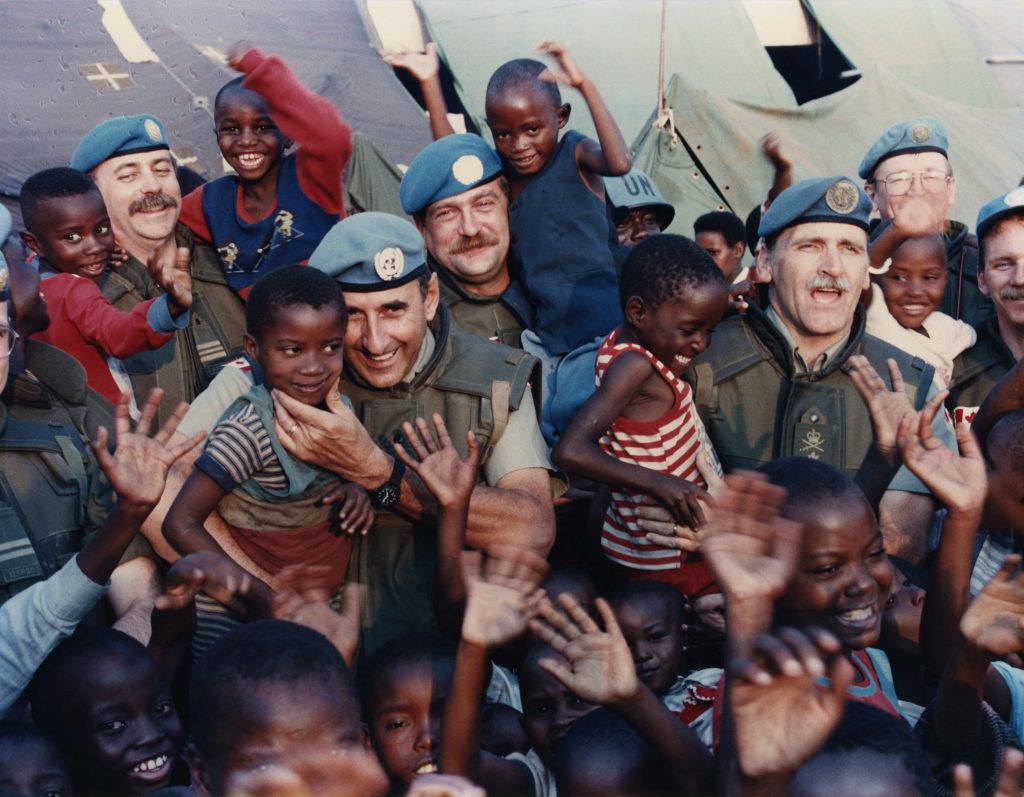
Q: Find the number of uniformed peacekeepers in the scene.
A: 8